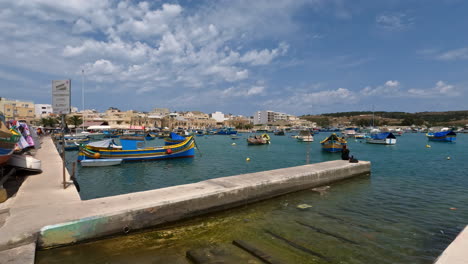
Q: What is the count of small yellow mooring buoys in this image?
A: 4